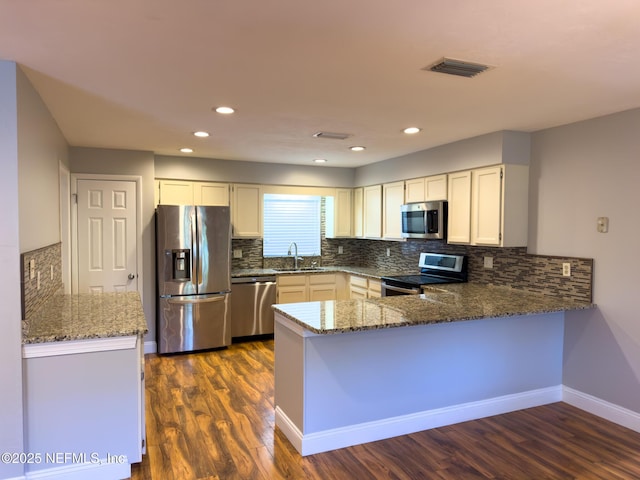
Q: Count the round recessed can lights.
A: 6